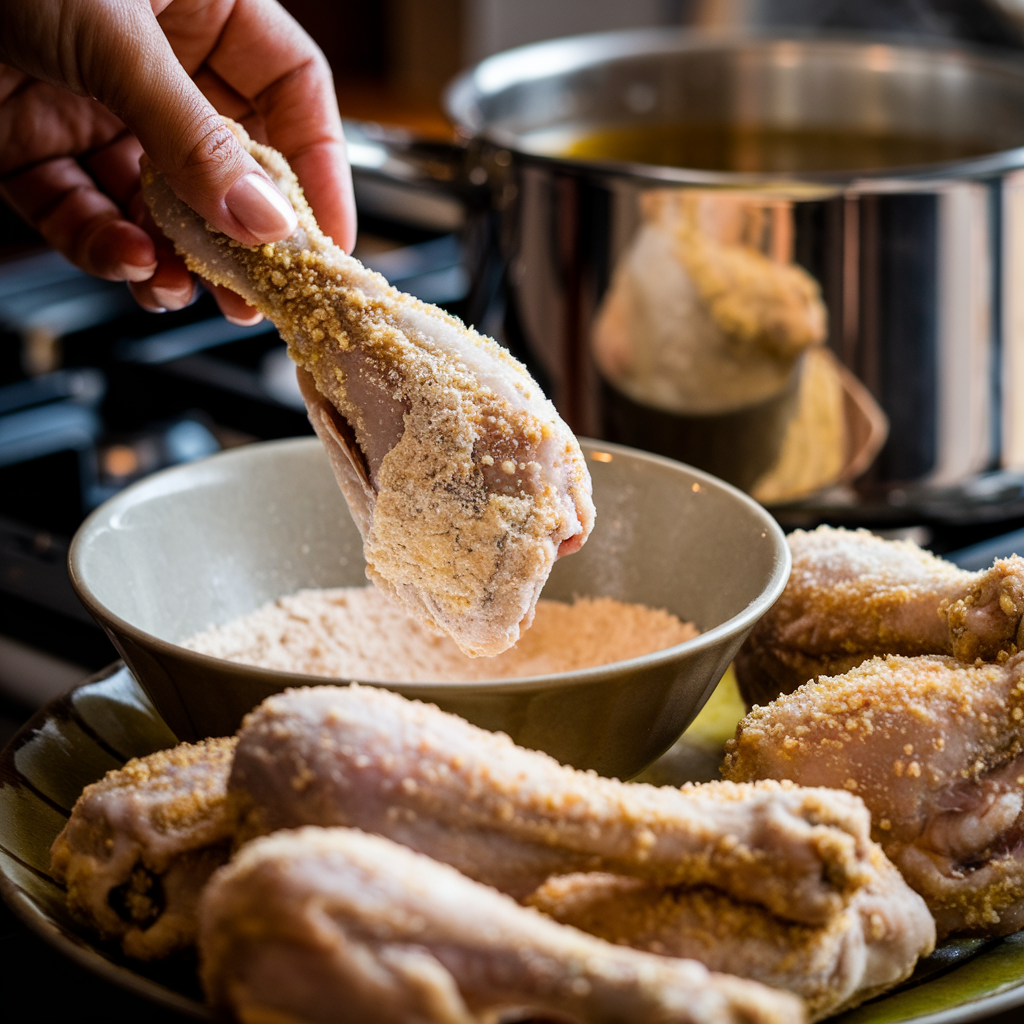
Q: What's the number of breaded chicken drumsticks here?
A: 7